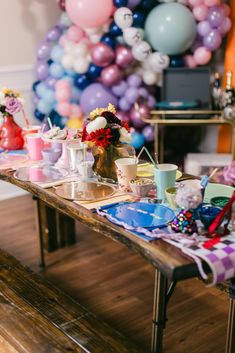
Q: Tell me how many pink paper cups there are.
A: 1